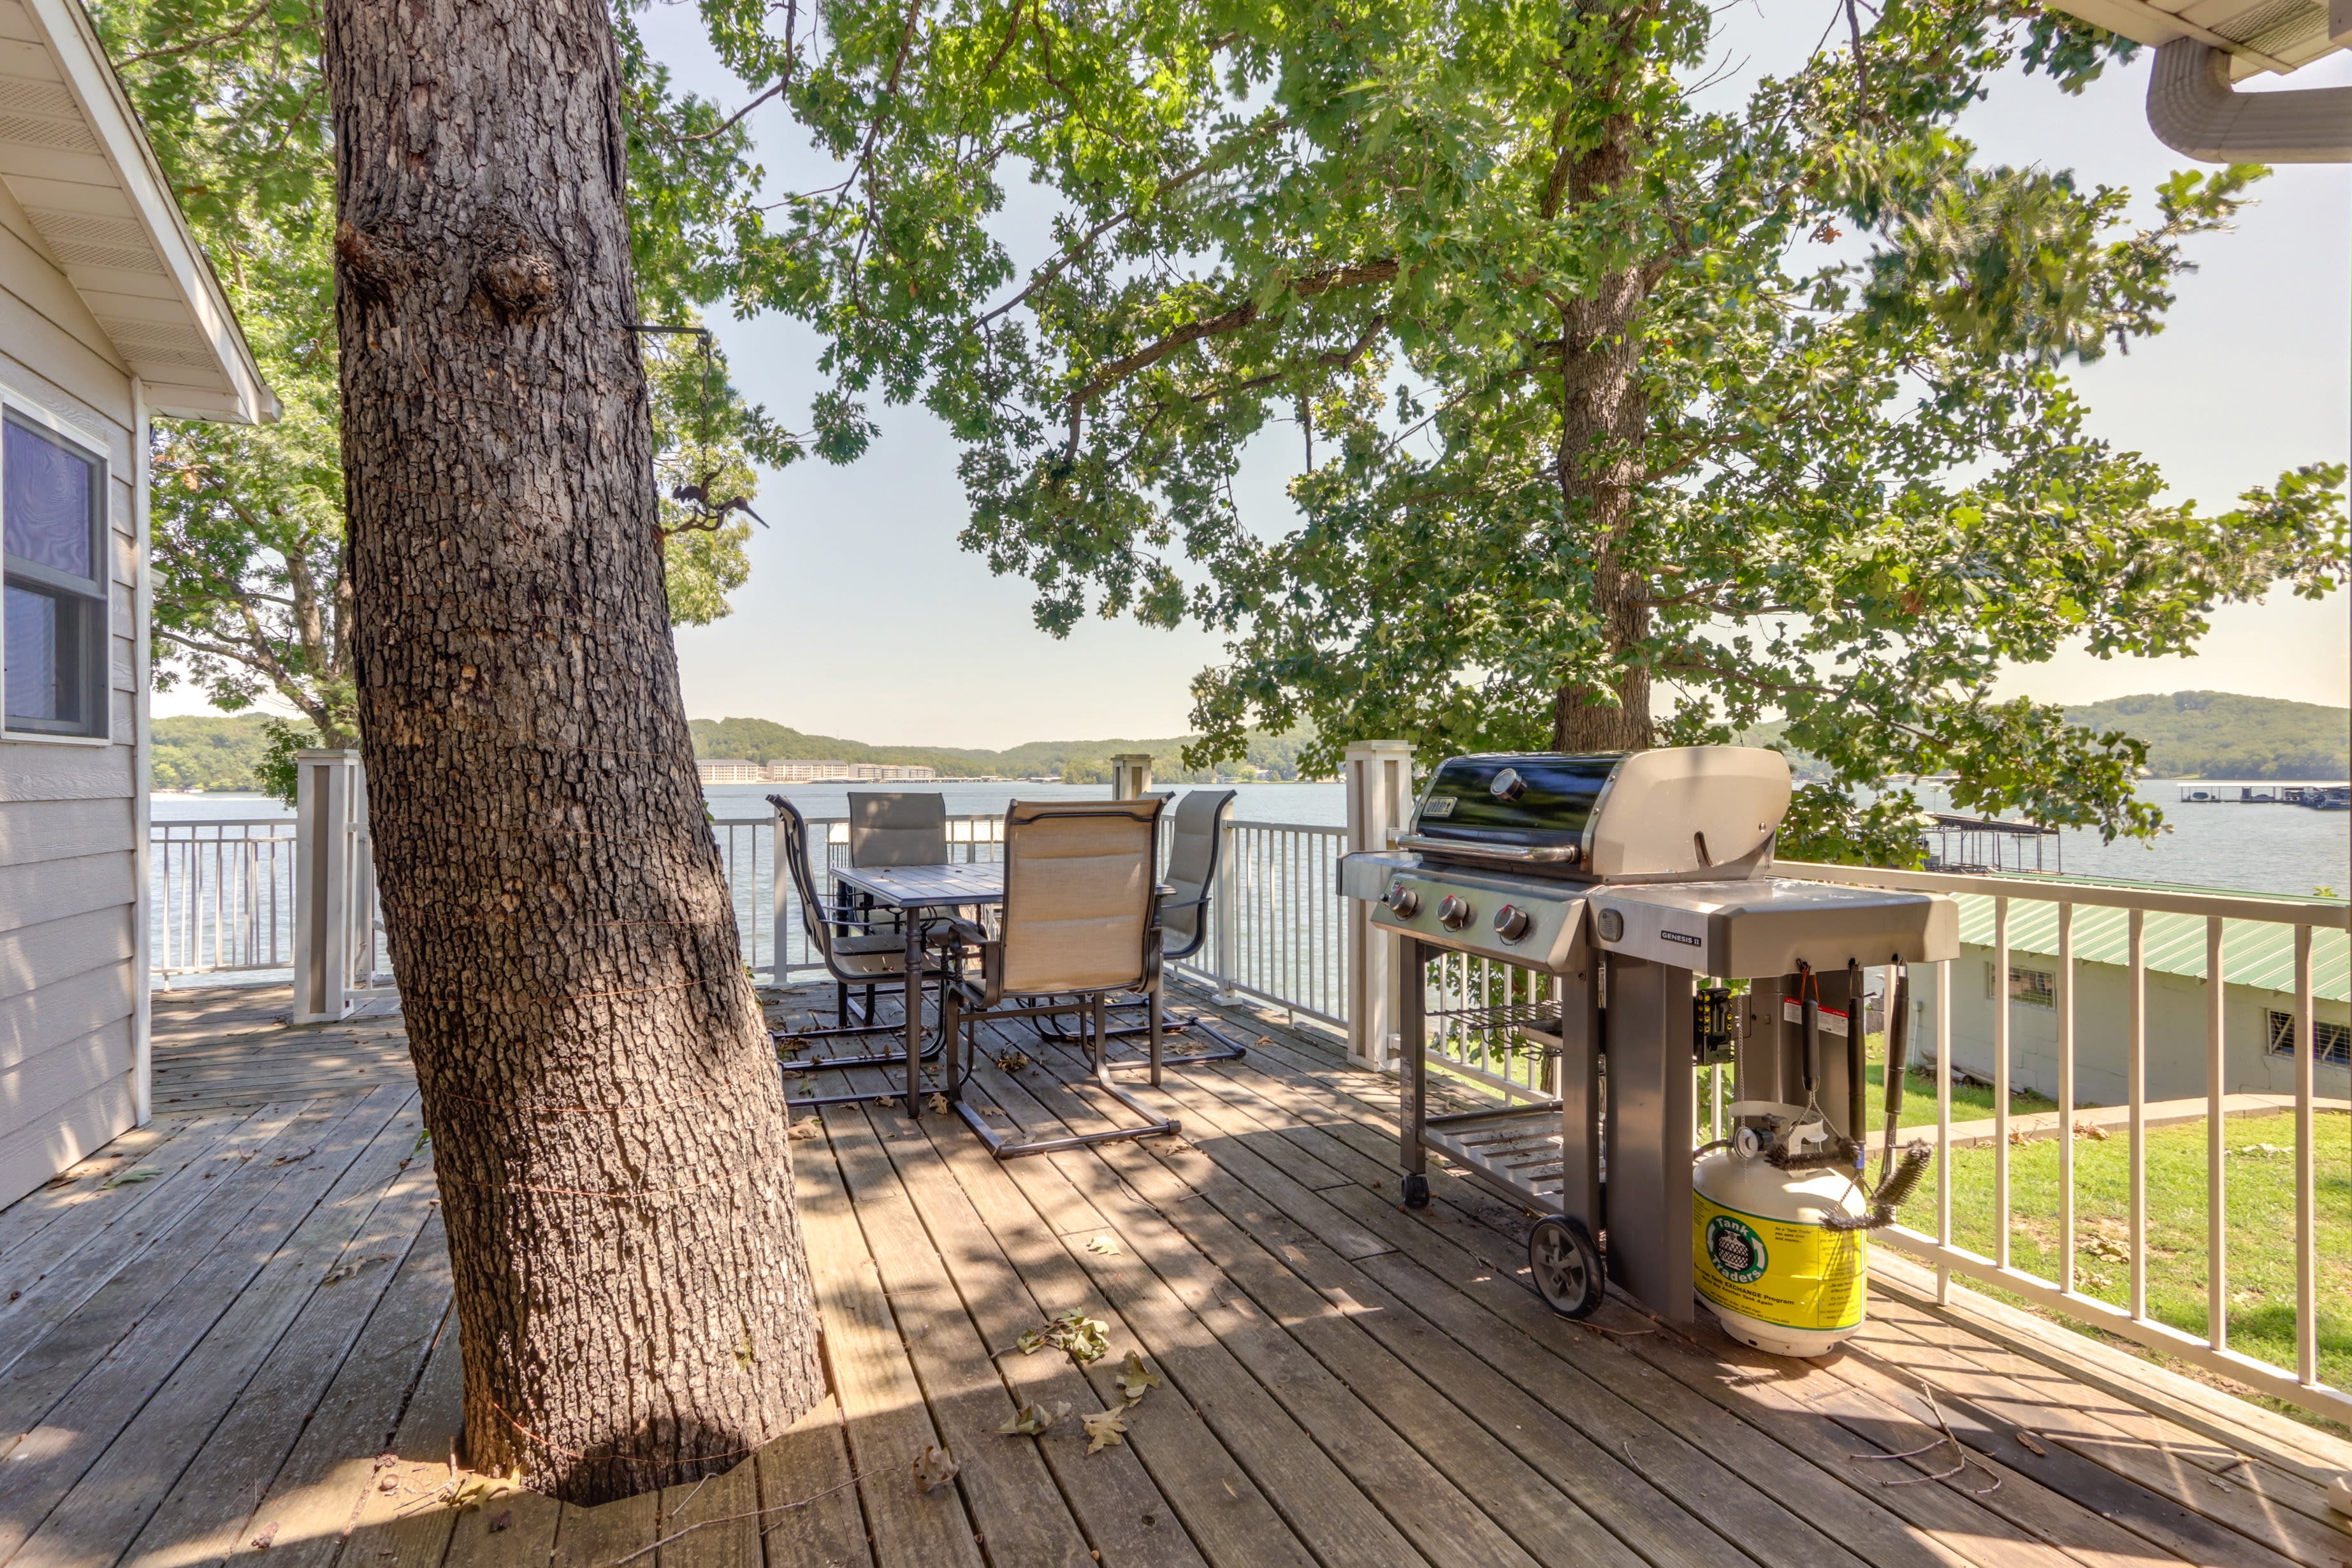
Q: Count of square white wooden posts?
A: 3